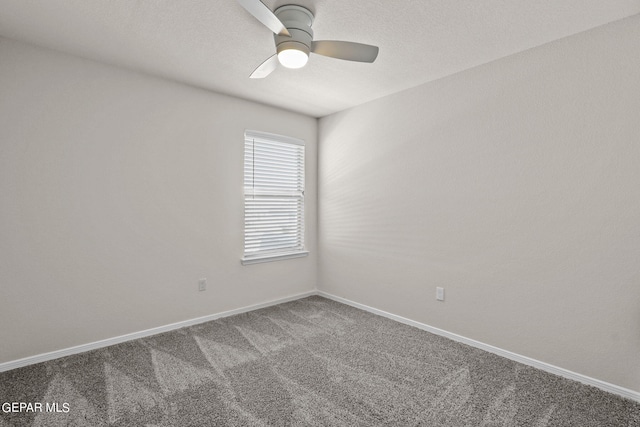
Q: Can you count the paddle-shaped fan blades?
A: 3